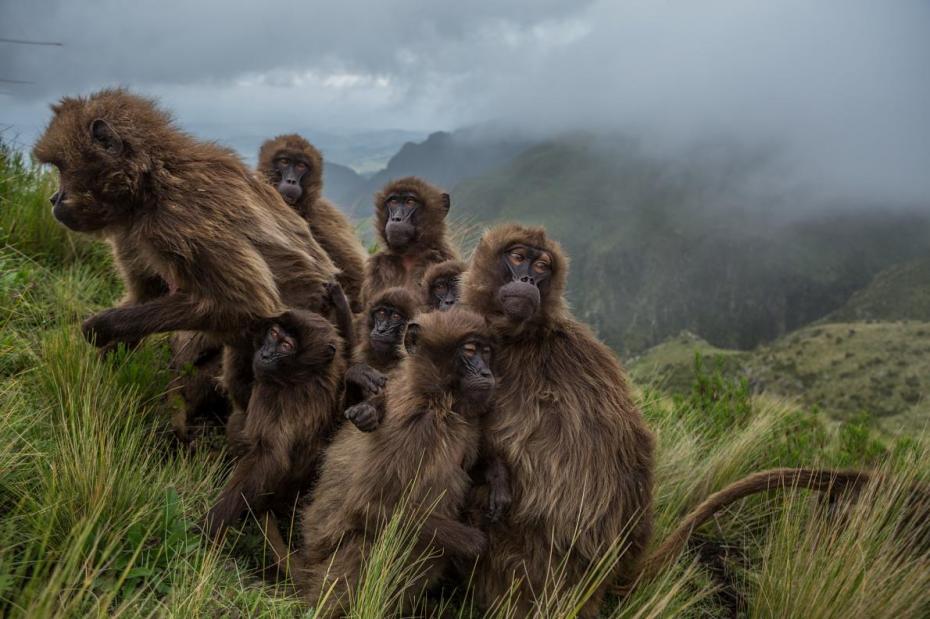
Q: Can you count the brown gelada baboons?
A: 8